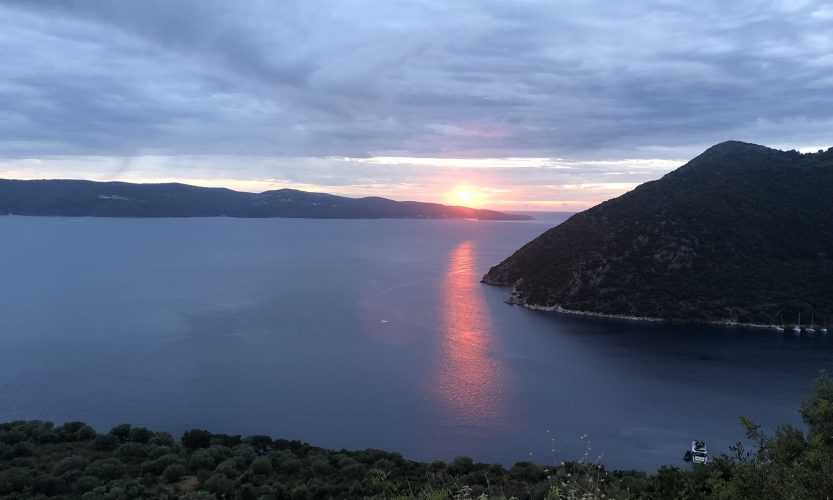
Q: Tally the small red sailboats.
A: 0